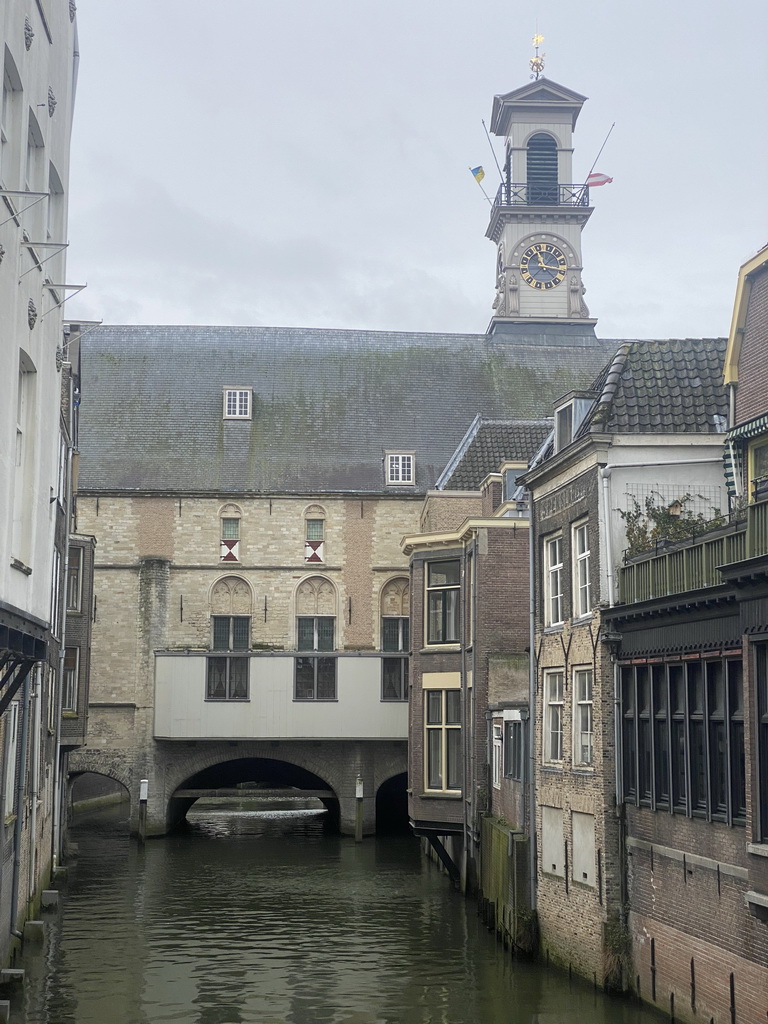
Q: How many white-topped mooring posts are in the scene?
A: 2